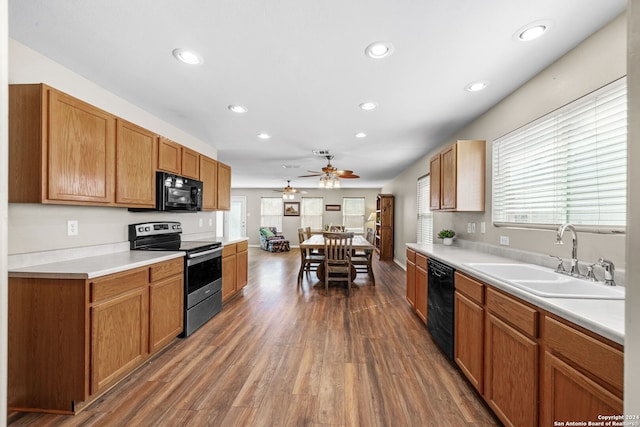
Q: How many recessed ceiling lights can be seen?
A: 8